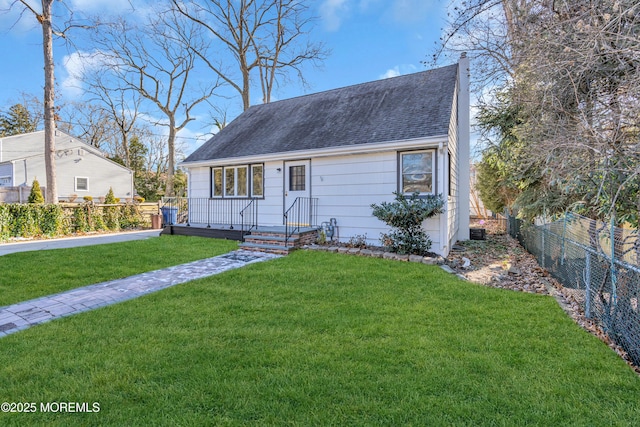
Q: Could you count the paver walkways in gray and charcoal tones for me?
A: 1